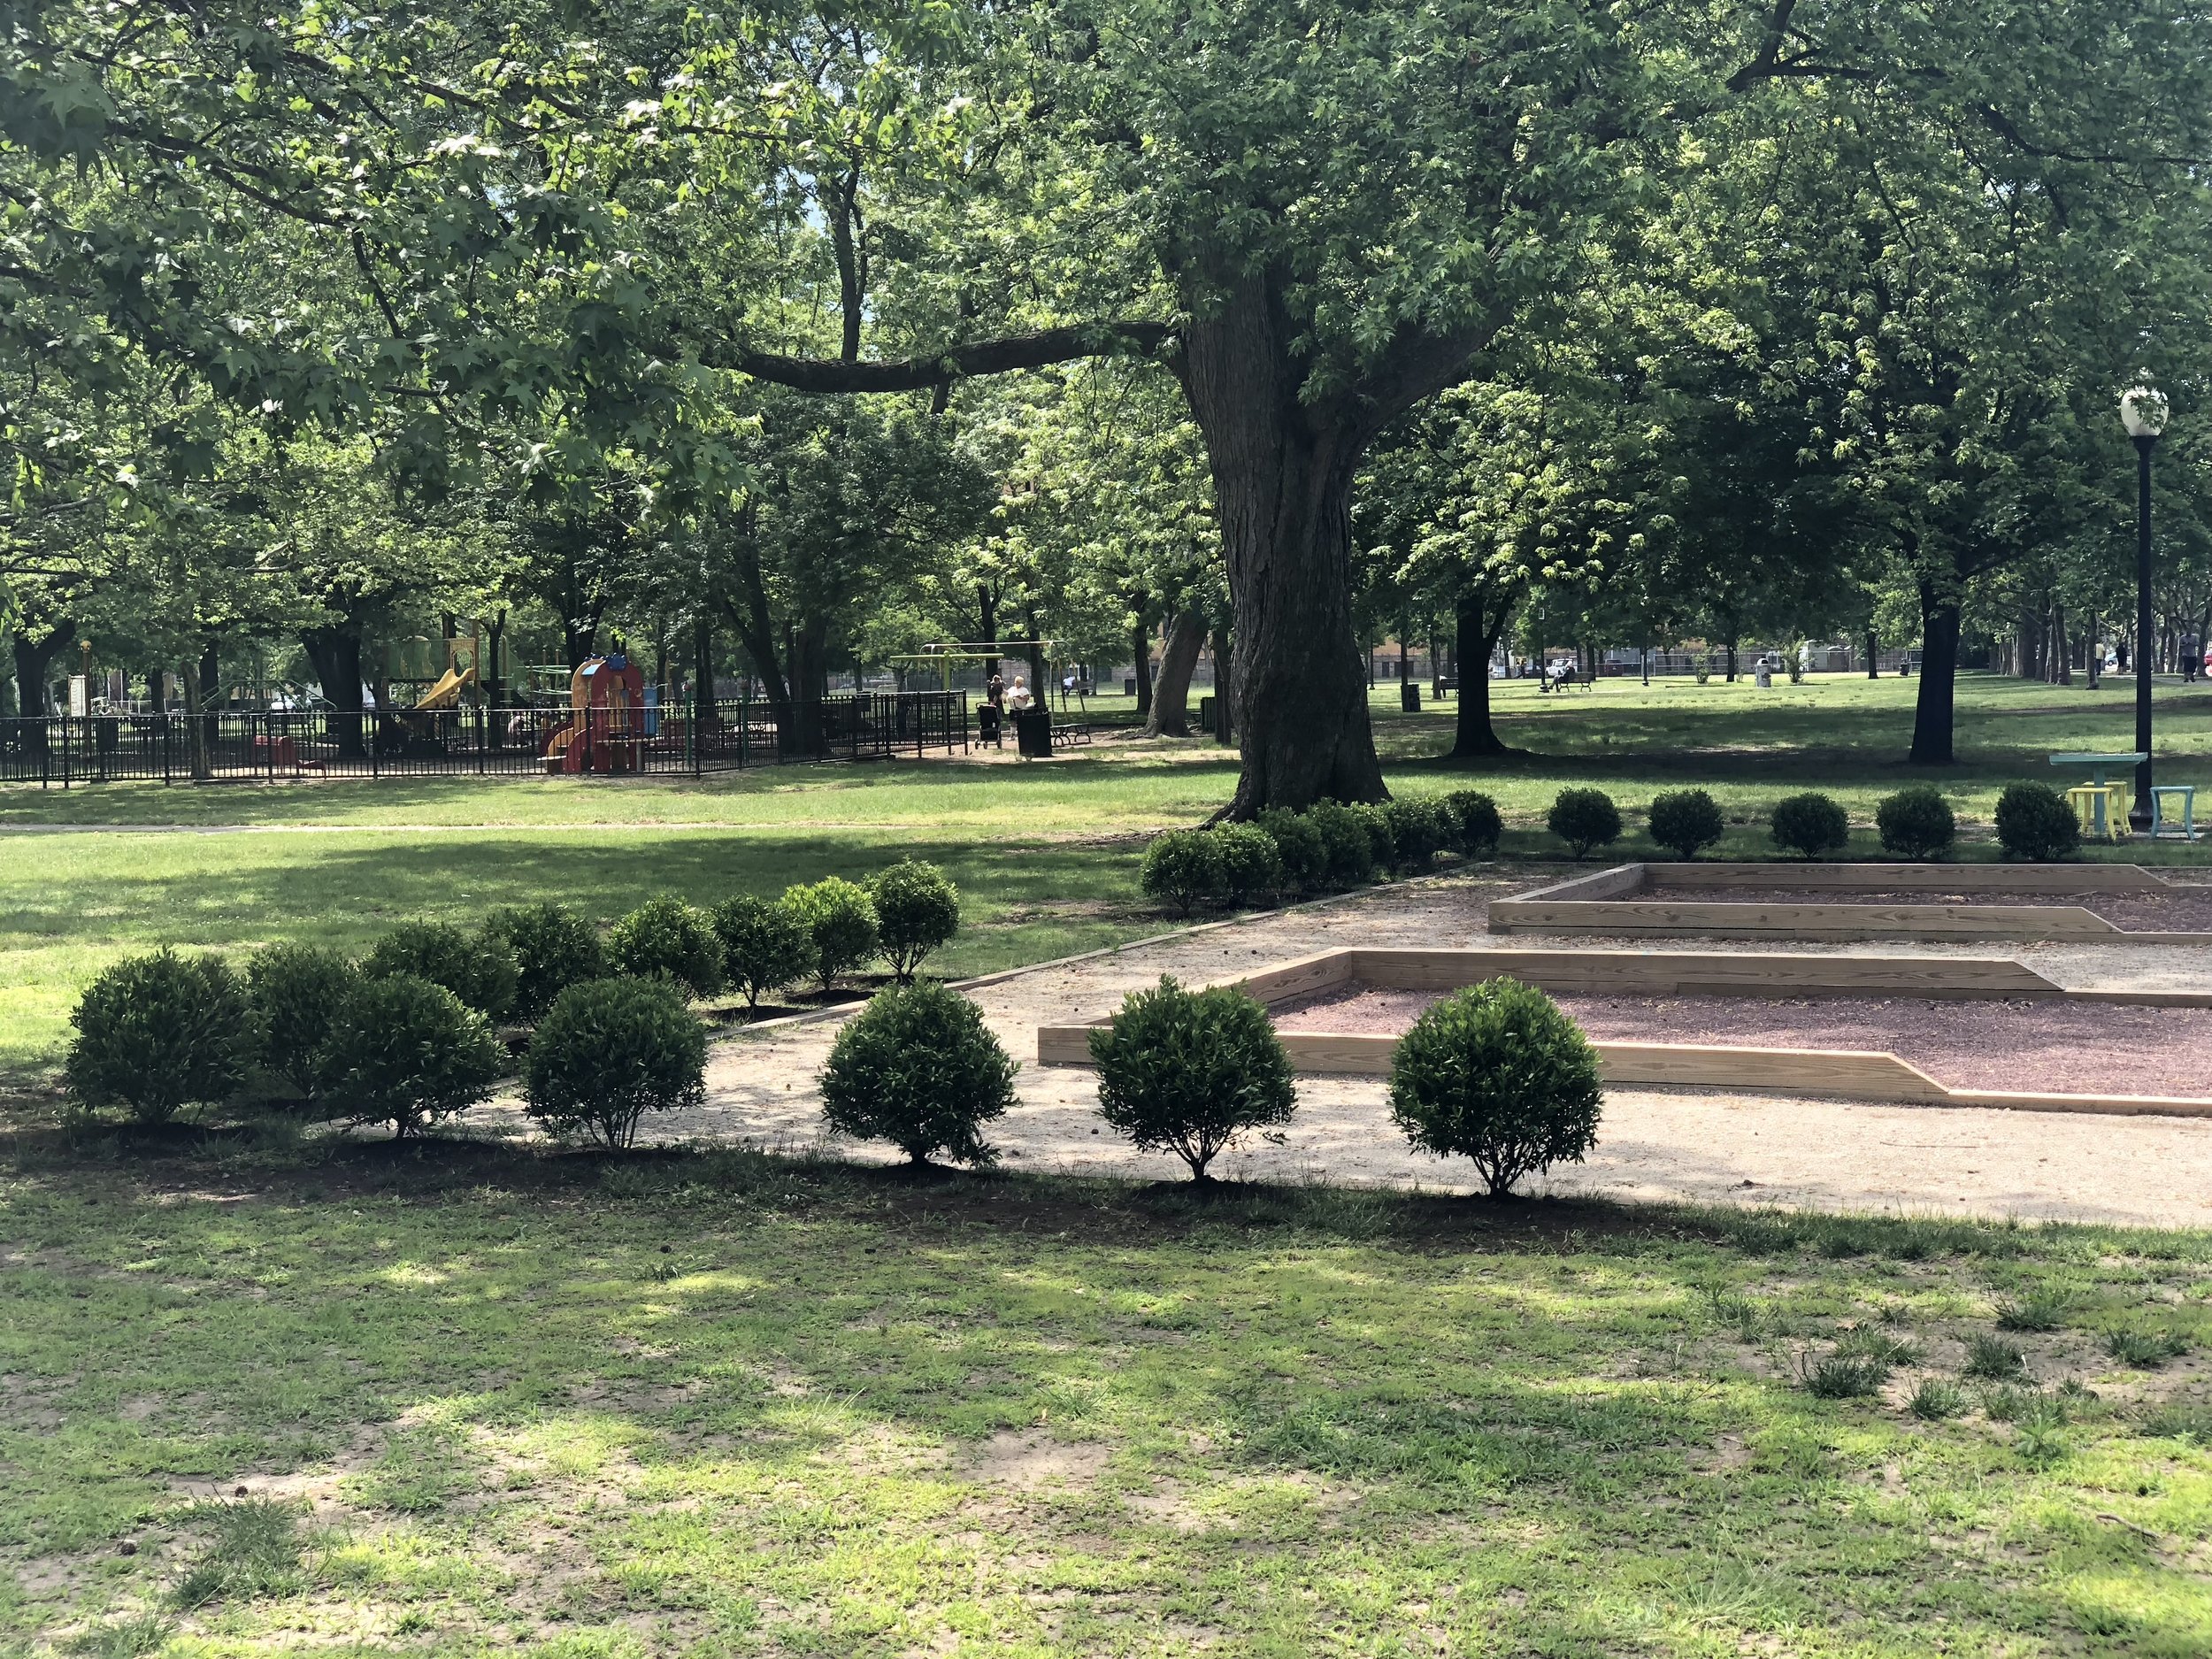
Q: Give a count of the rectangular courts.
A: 2